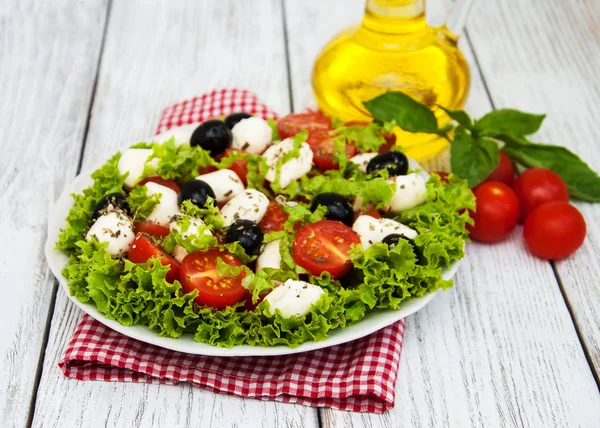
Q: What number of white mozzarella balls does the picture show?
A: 13